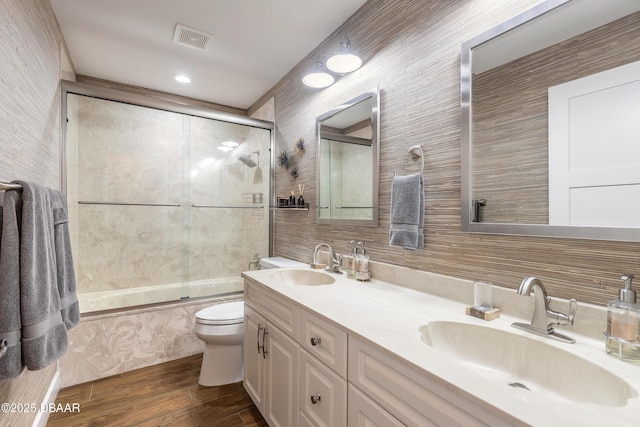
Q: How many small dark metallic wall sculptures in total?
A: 3